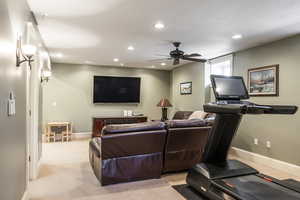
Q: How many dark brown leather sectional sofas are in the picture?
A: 1